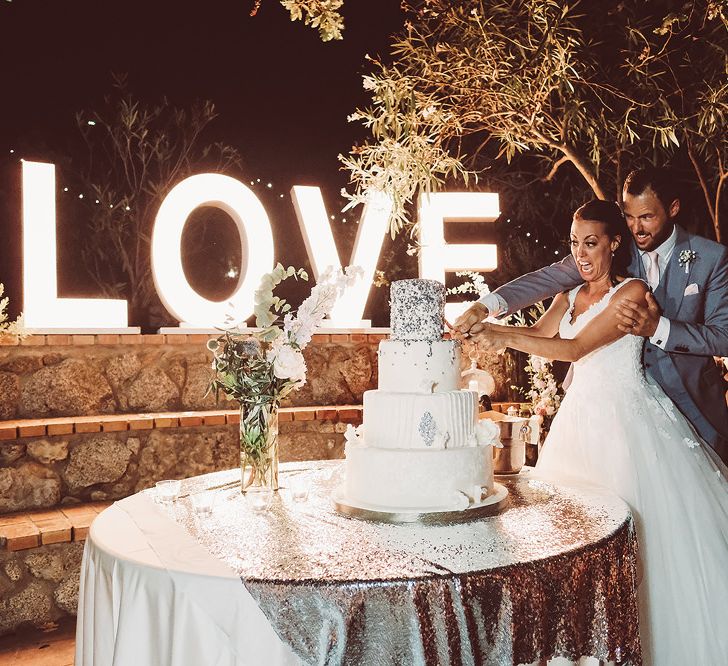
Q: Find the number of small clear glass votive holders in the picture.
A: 4